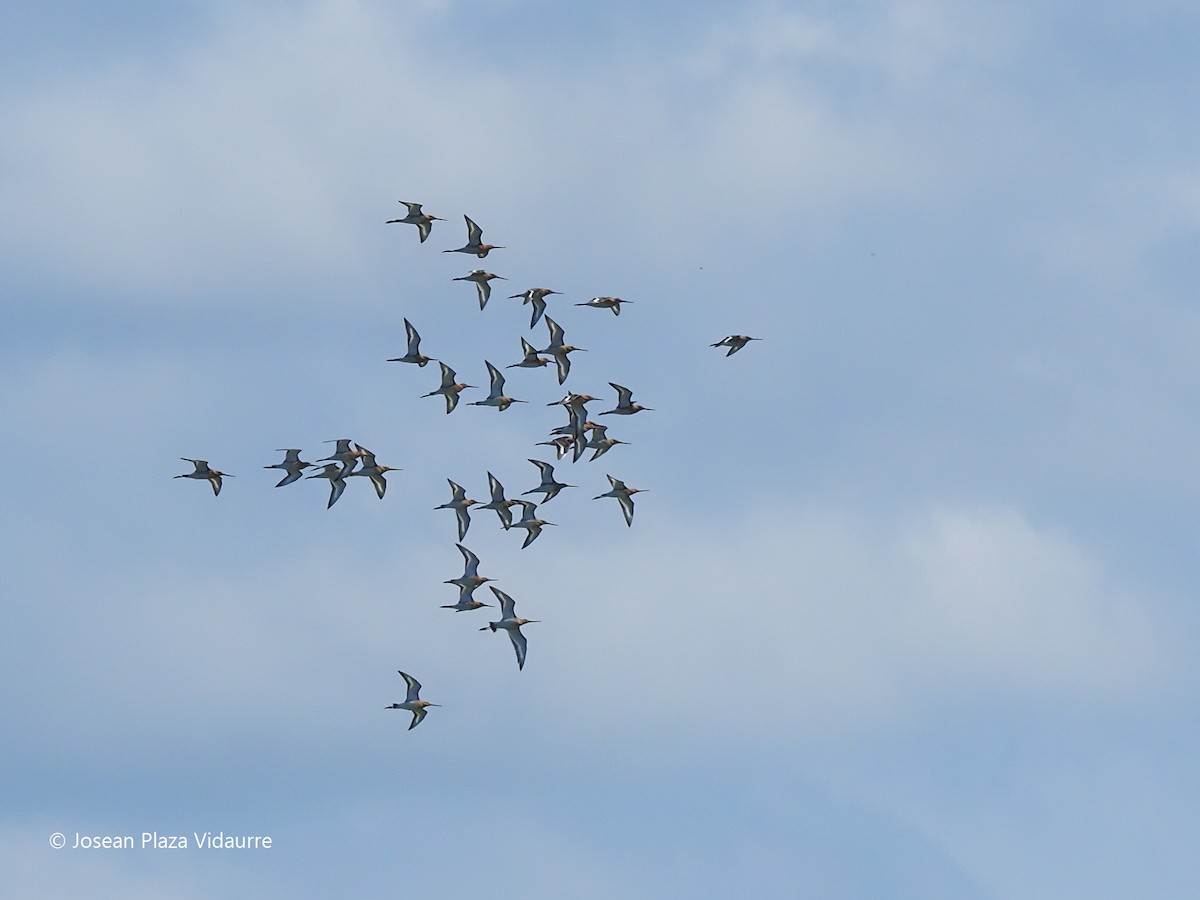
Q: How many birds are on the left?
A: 5